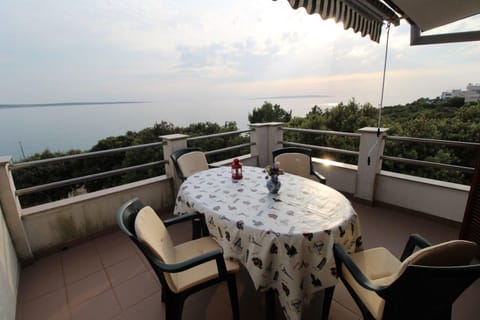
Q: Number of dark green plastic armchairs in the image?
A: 4